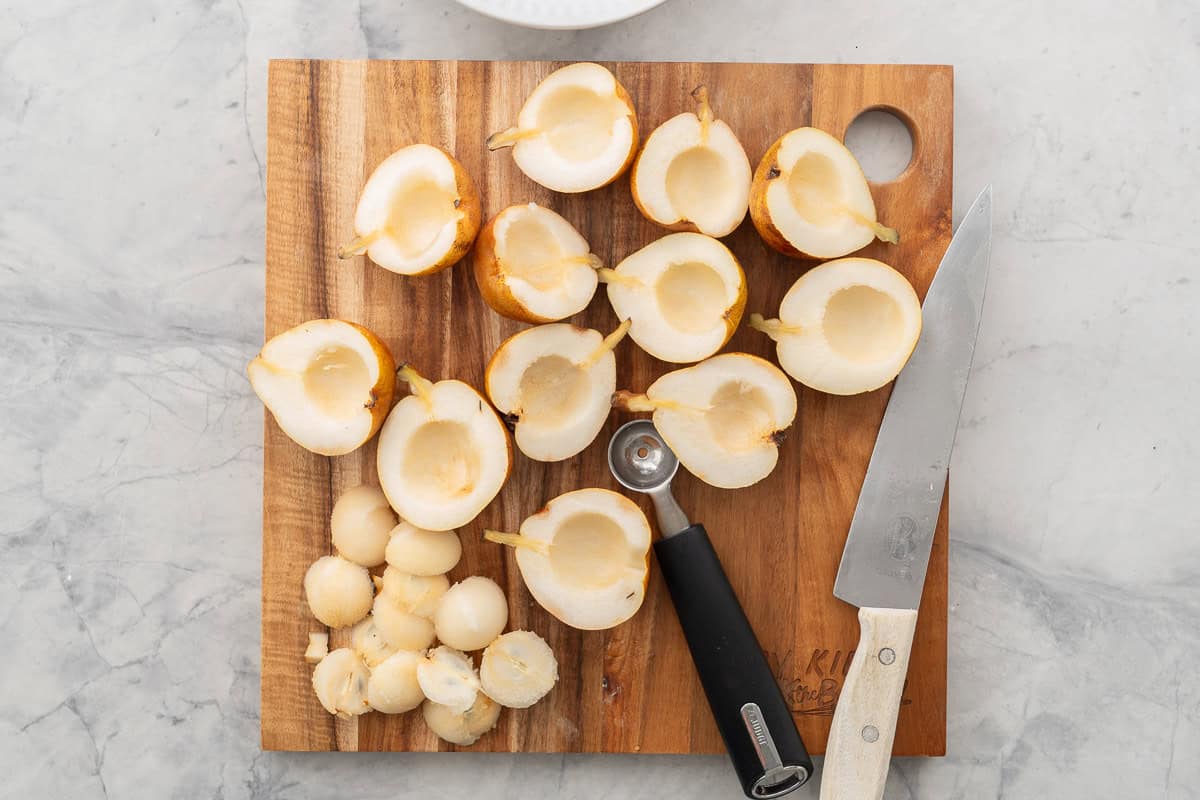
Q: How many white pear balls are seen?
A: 12